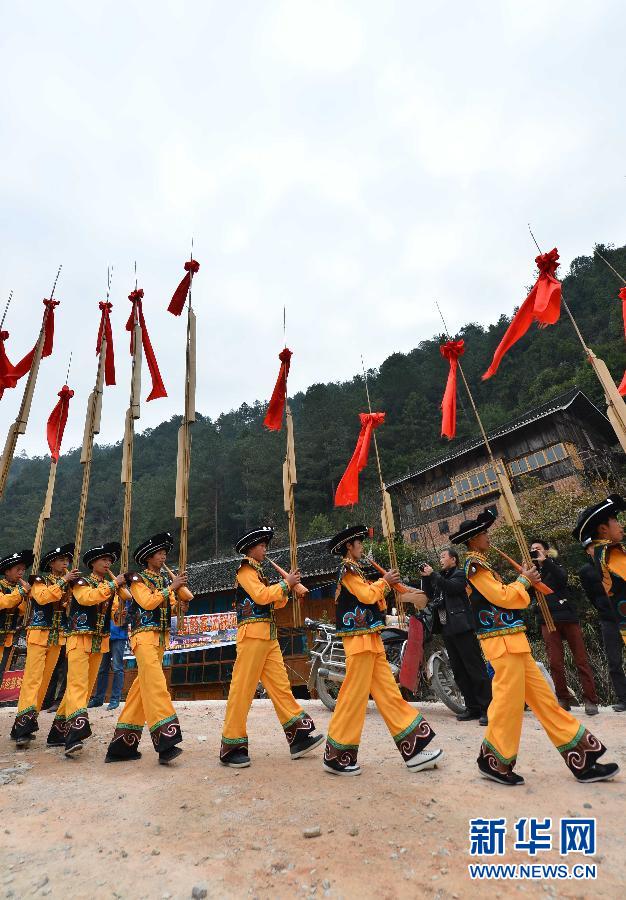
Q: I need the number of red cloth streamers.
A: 11